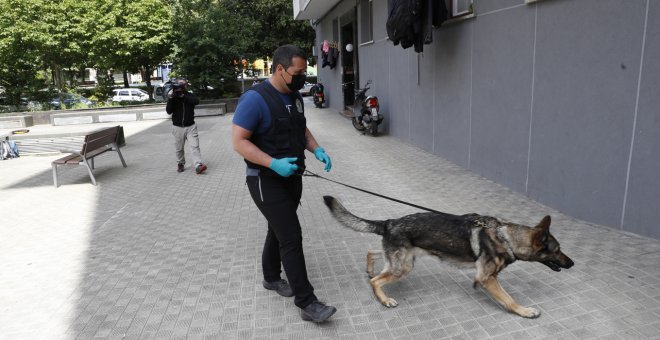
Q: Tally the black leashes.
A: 1